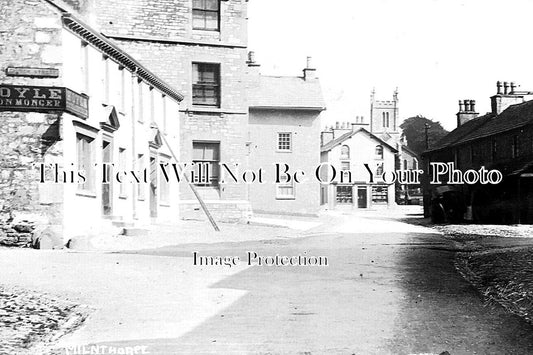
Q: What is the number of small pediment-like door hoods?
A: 2